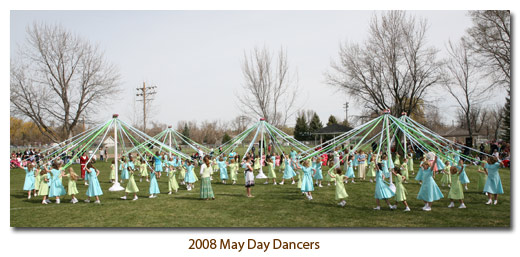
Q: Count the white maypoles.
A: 5